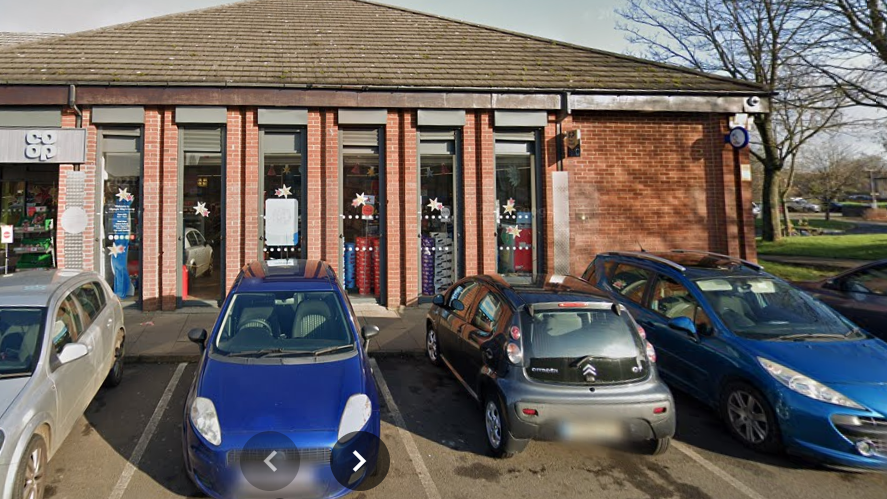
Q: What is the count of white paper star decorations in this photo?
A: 8